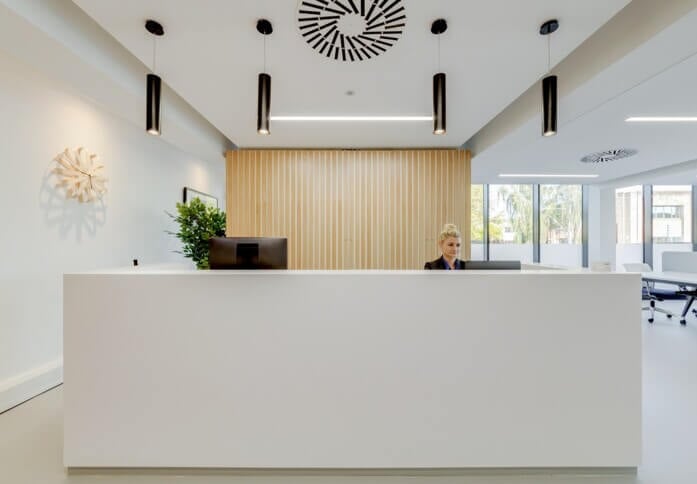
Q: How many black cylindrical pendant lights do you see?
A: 4